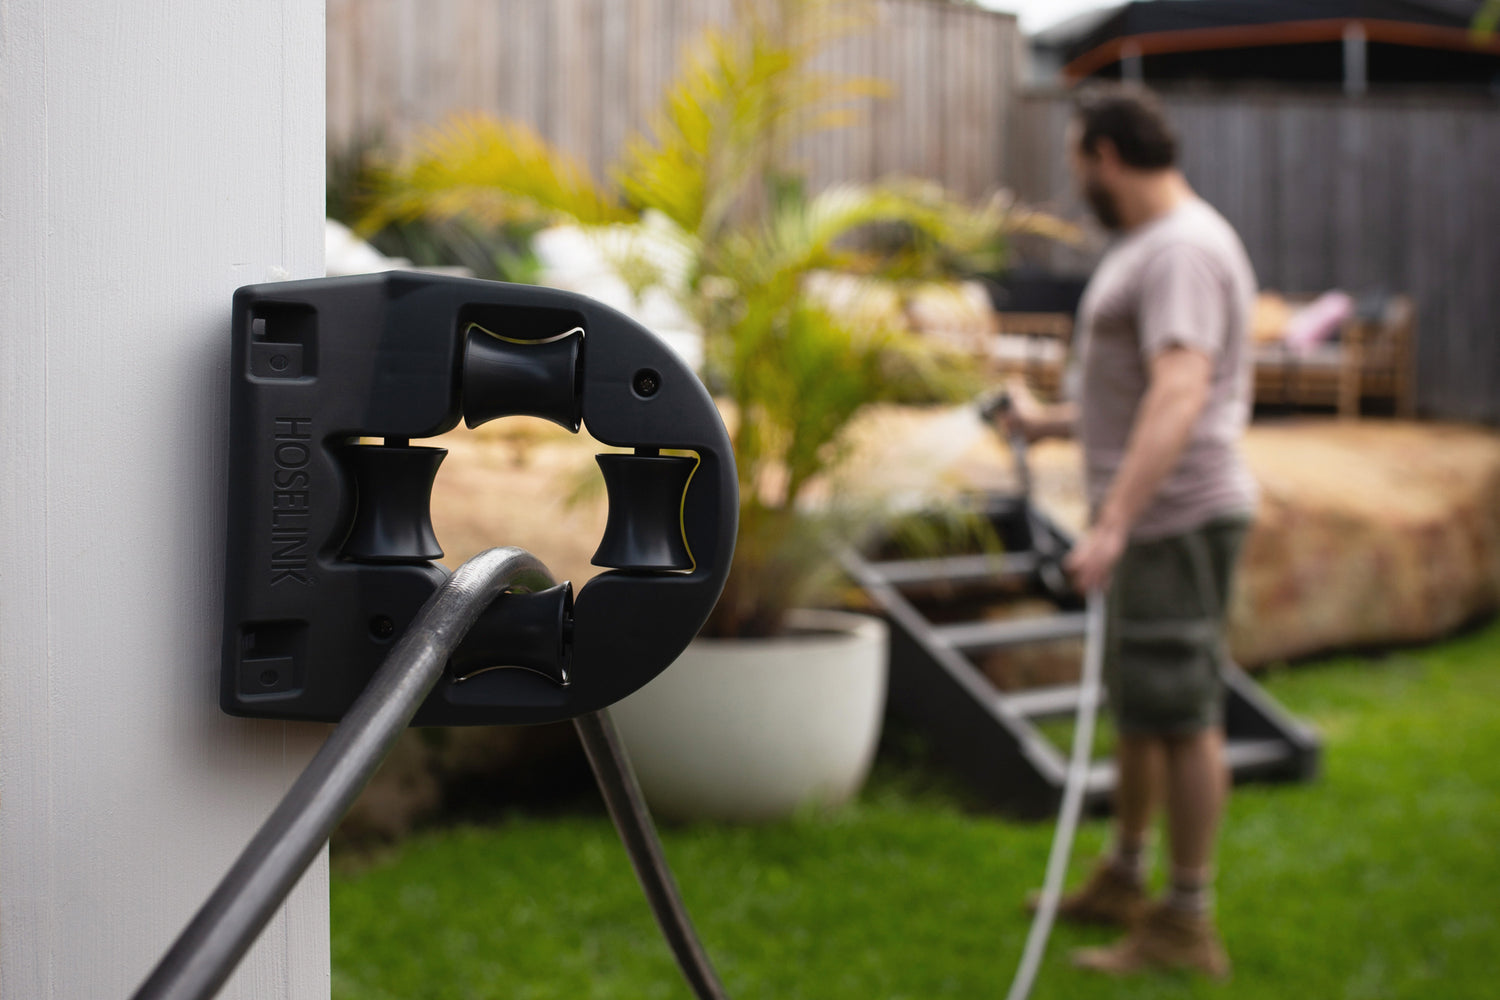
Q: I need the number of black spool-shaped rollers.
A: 4